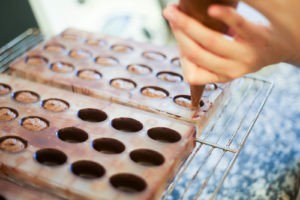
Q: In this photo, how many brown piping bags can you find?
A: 1